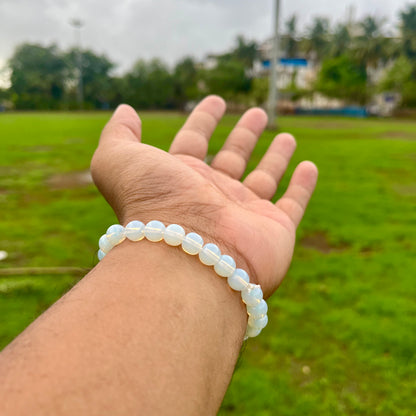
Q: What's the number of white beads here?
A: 14